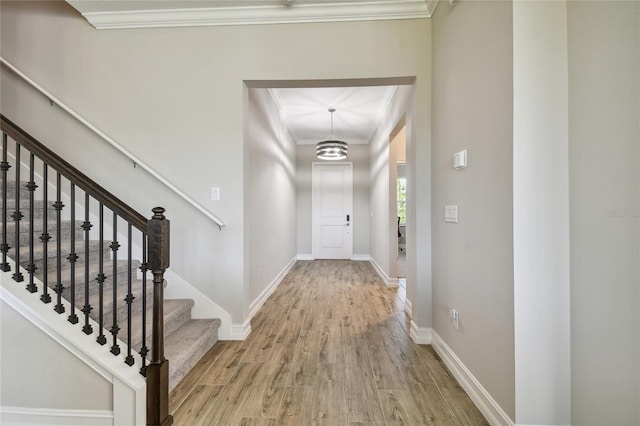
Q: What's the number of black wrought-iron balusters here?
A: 11